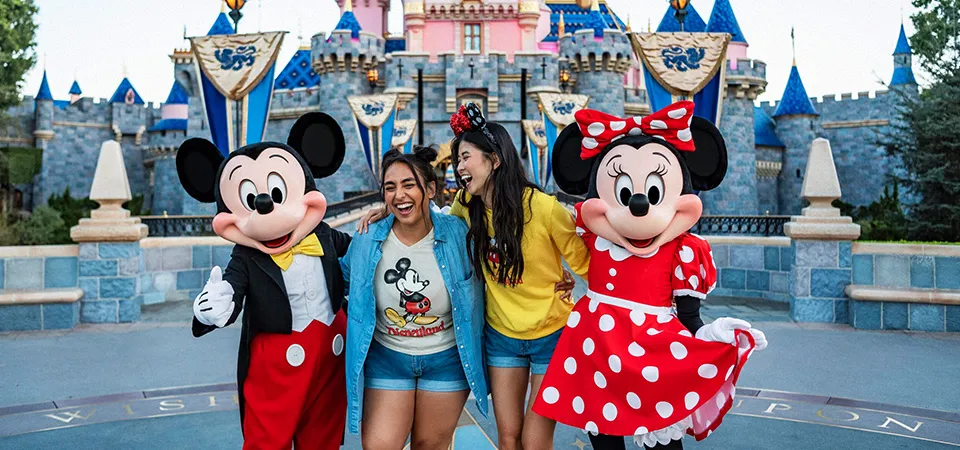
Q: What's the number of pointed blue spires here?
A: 11